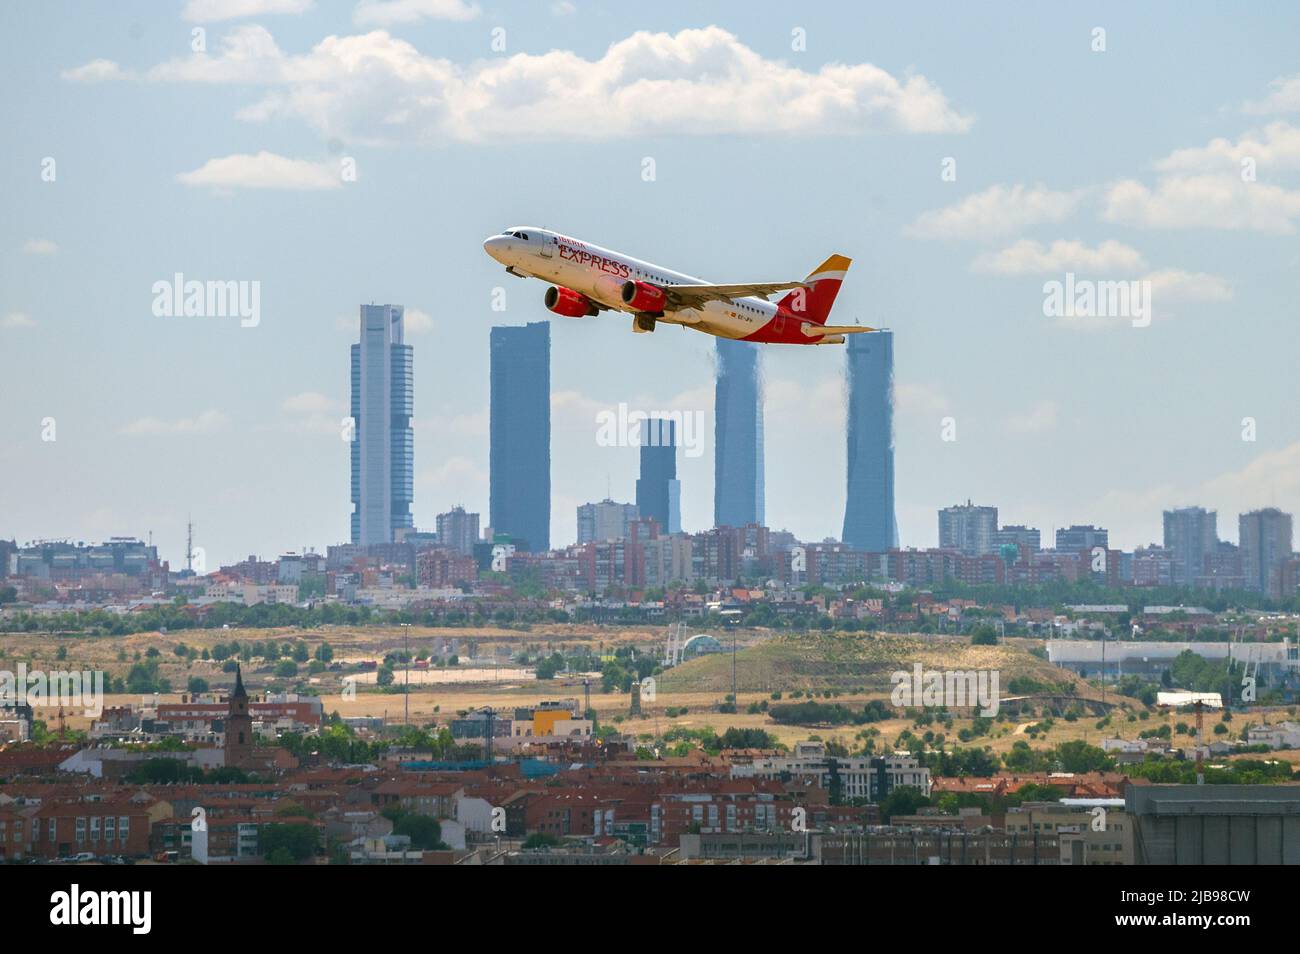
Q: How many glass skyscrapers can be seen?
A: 5